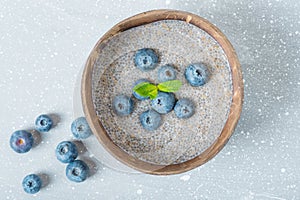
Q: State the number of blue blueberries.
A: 14